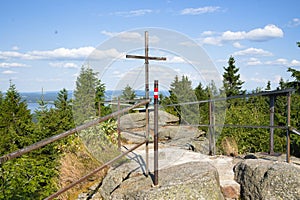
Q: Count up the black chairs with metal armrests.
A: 0